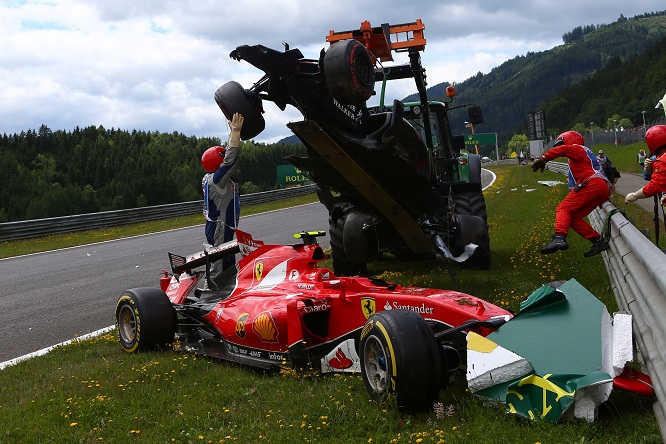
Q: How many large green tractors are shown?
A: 1